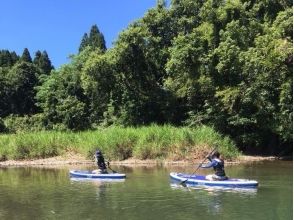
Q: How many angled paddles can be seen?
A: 2